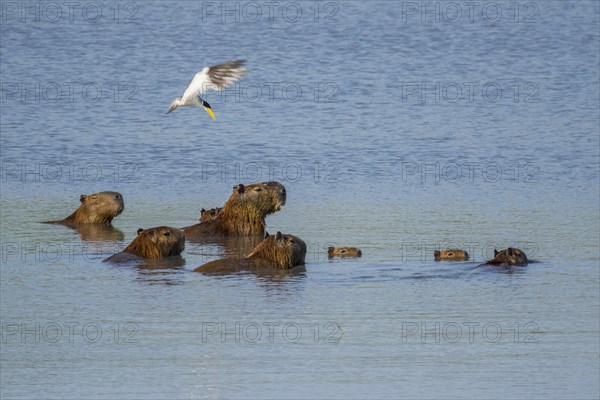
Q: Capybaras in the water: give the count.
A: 8